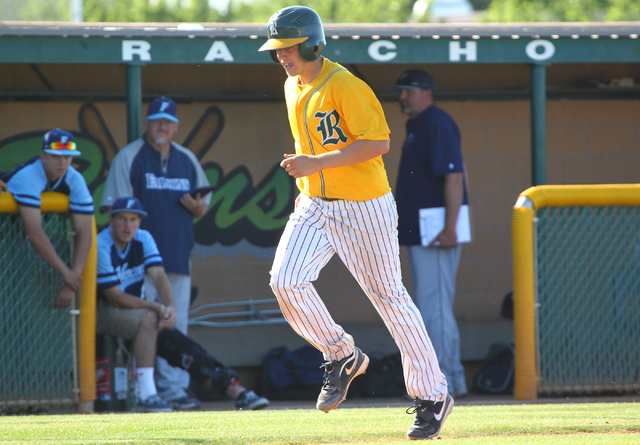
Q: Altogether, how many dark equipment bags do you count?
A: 3